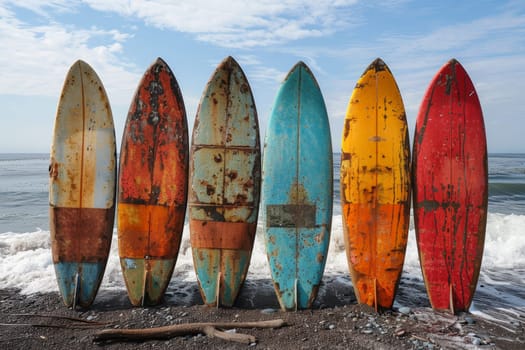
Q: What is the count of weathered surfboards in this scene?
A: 6